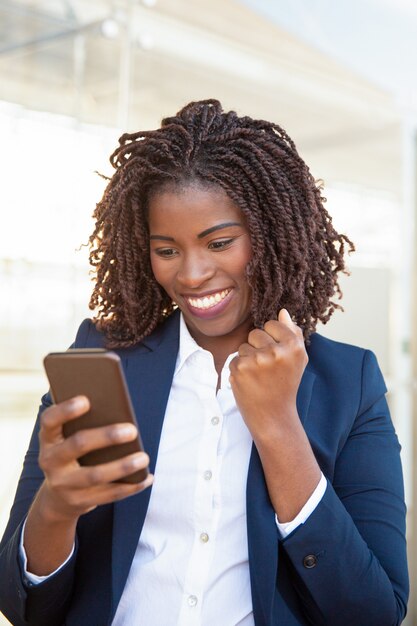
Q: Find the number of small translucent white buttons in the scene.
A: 4